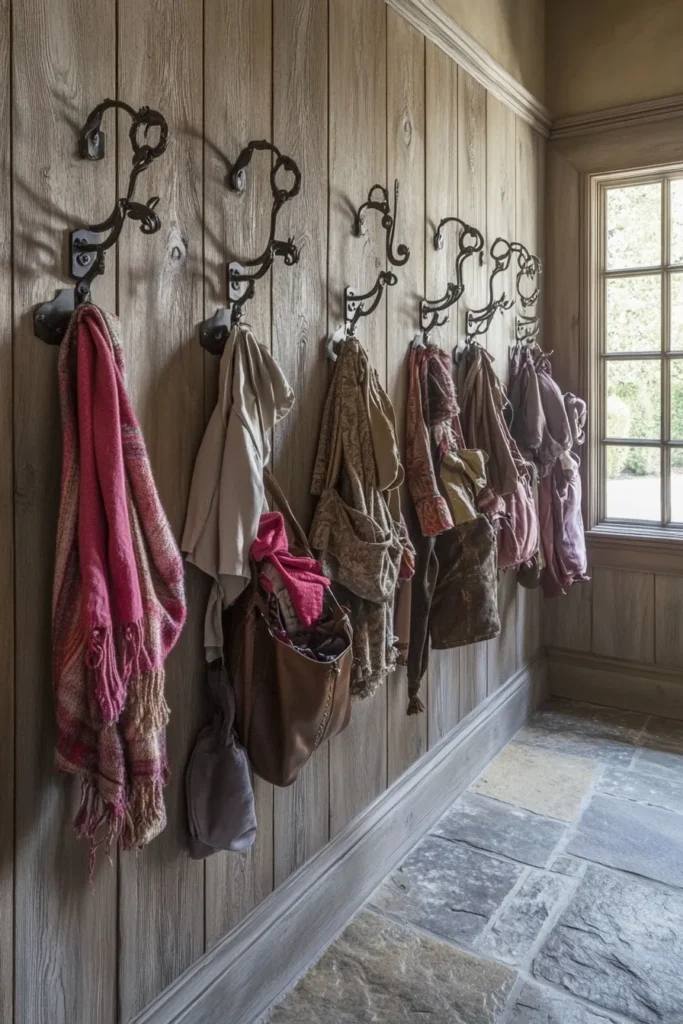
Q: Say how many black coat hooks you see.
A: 6